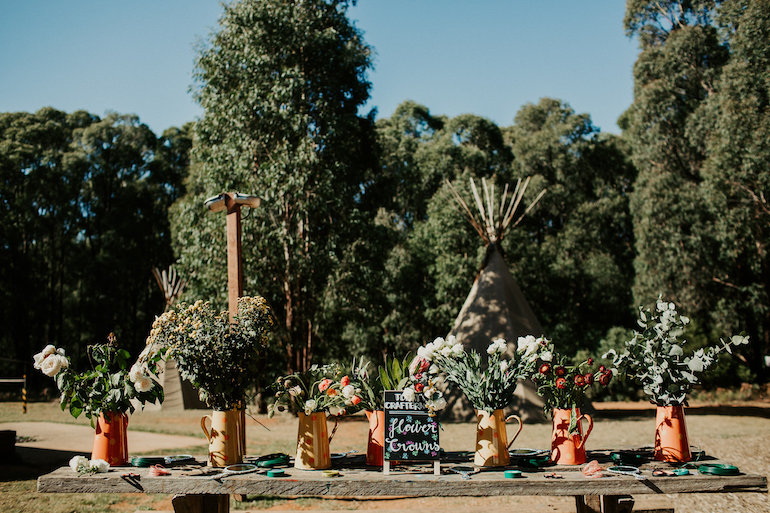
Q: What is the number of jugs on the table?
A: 7